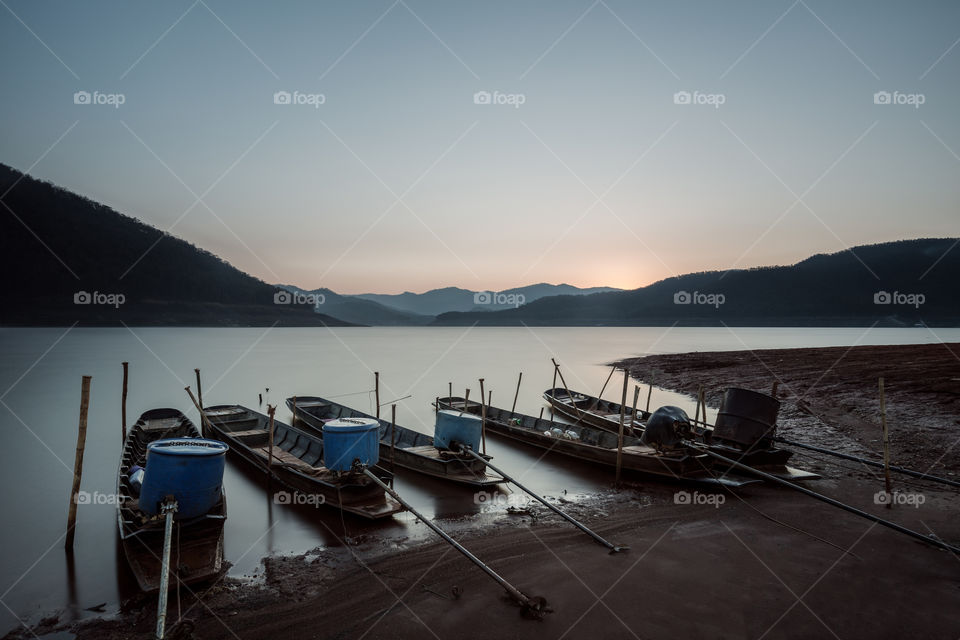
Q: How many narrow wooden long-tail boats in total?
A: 5